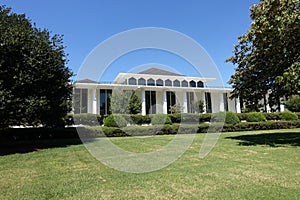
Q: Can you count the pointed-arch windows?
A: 9